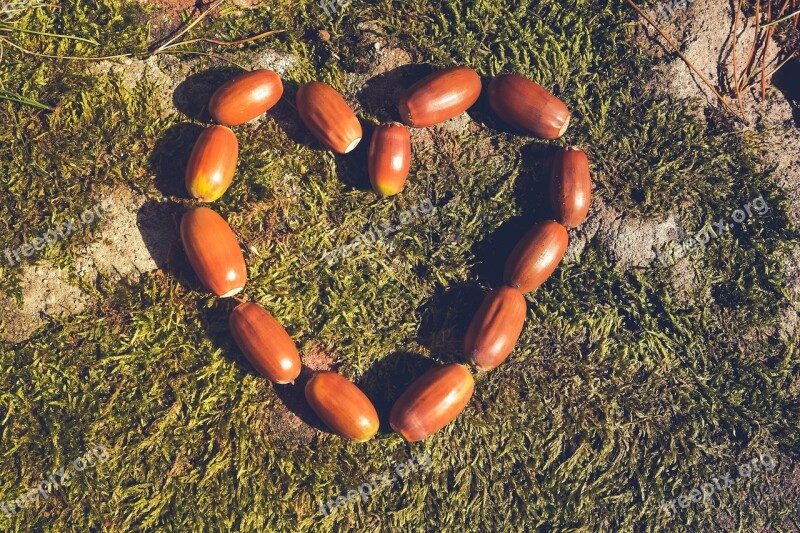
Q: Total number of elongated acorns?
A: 13